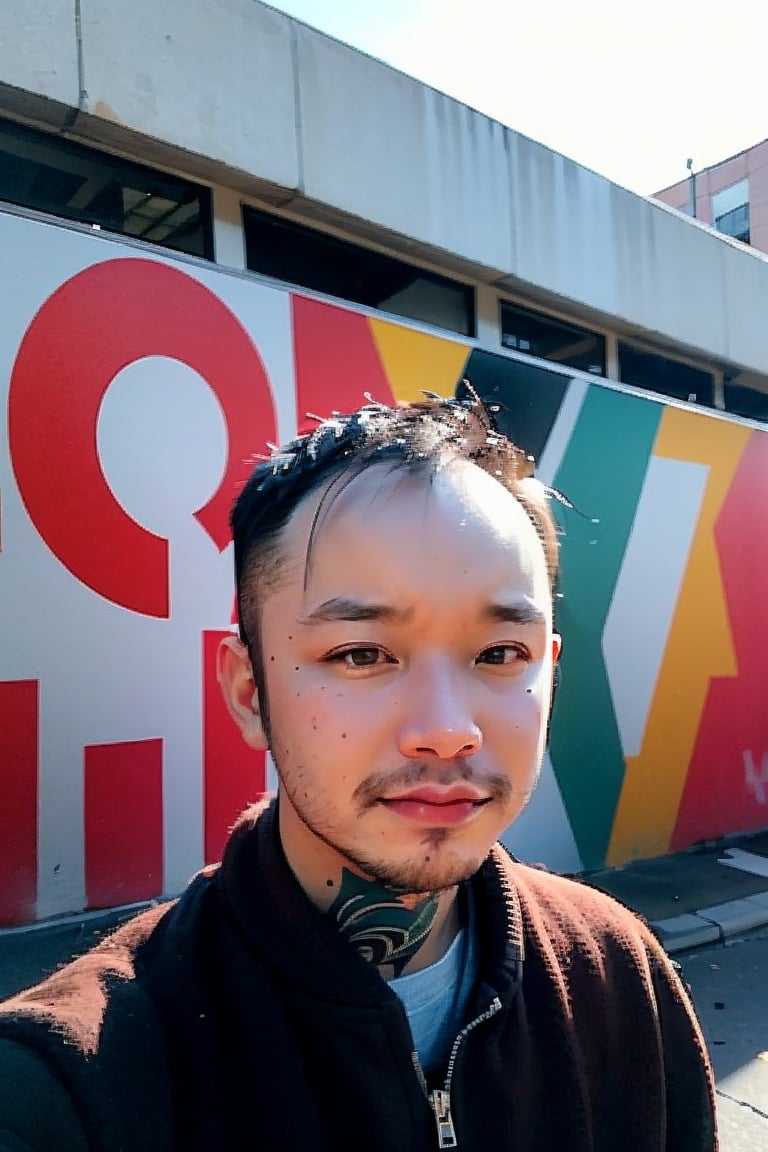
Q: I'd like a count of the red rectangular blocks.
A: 3